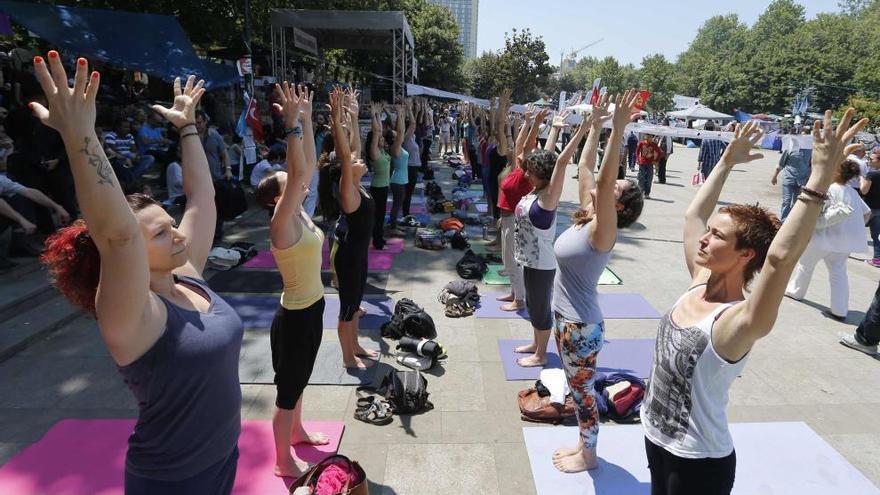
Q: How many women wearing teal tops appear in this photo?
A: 1